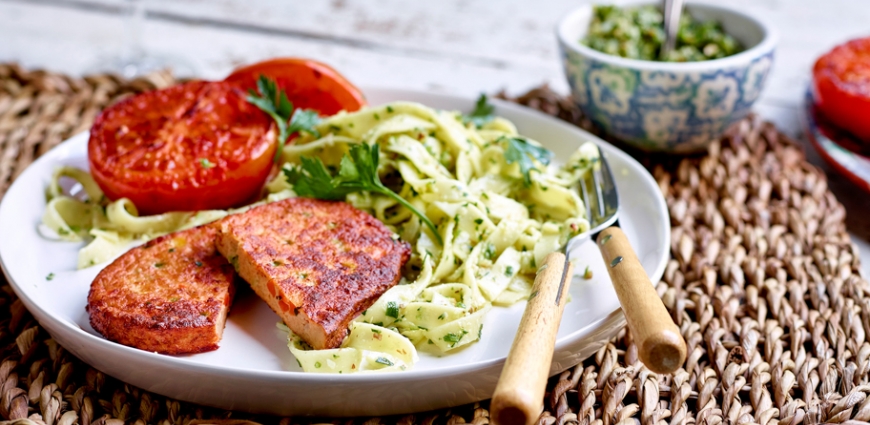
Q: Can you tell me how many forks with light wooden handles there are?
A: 1